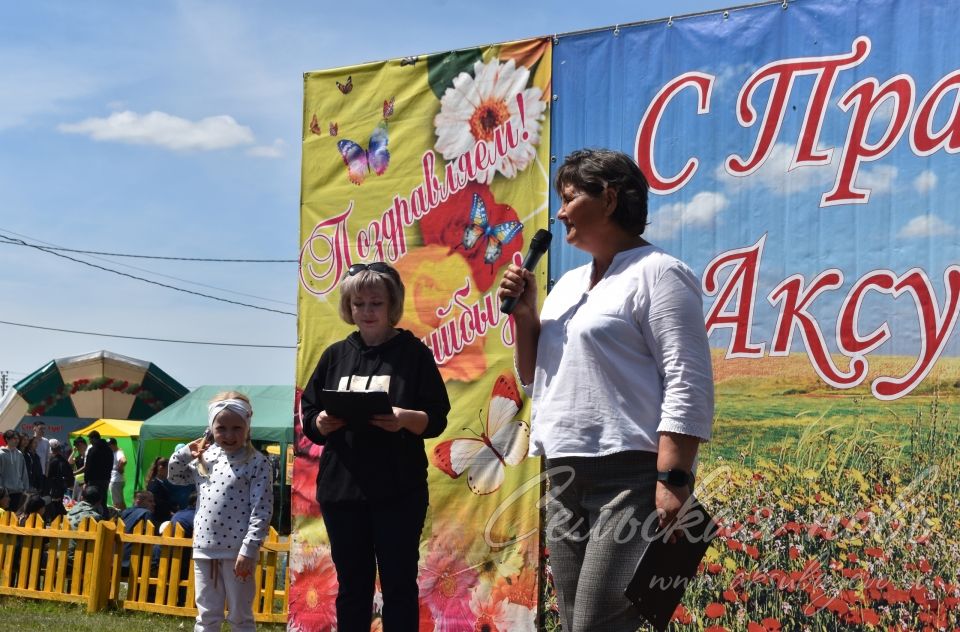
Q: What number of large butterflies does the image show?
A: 3